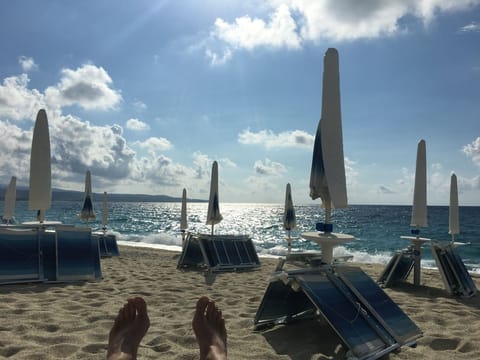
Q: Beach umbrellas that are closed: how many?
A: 10